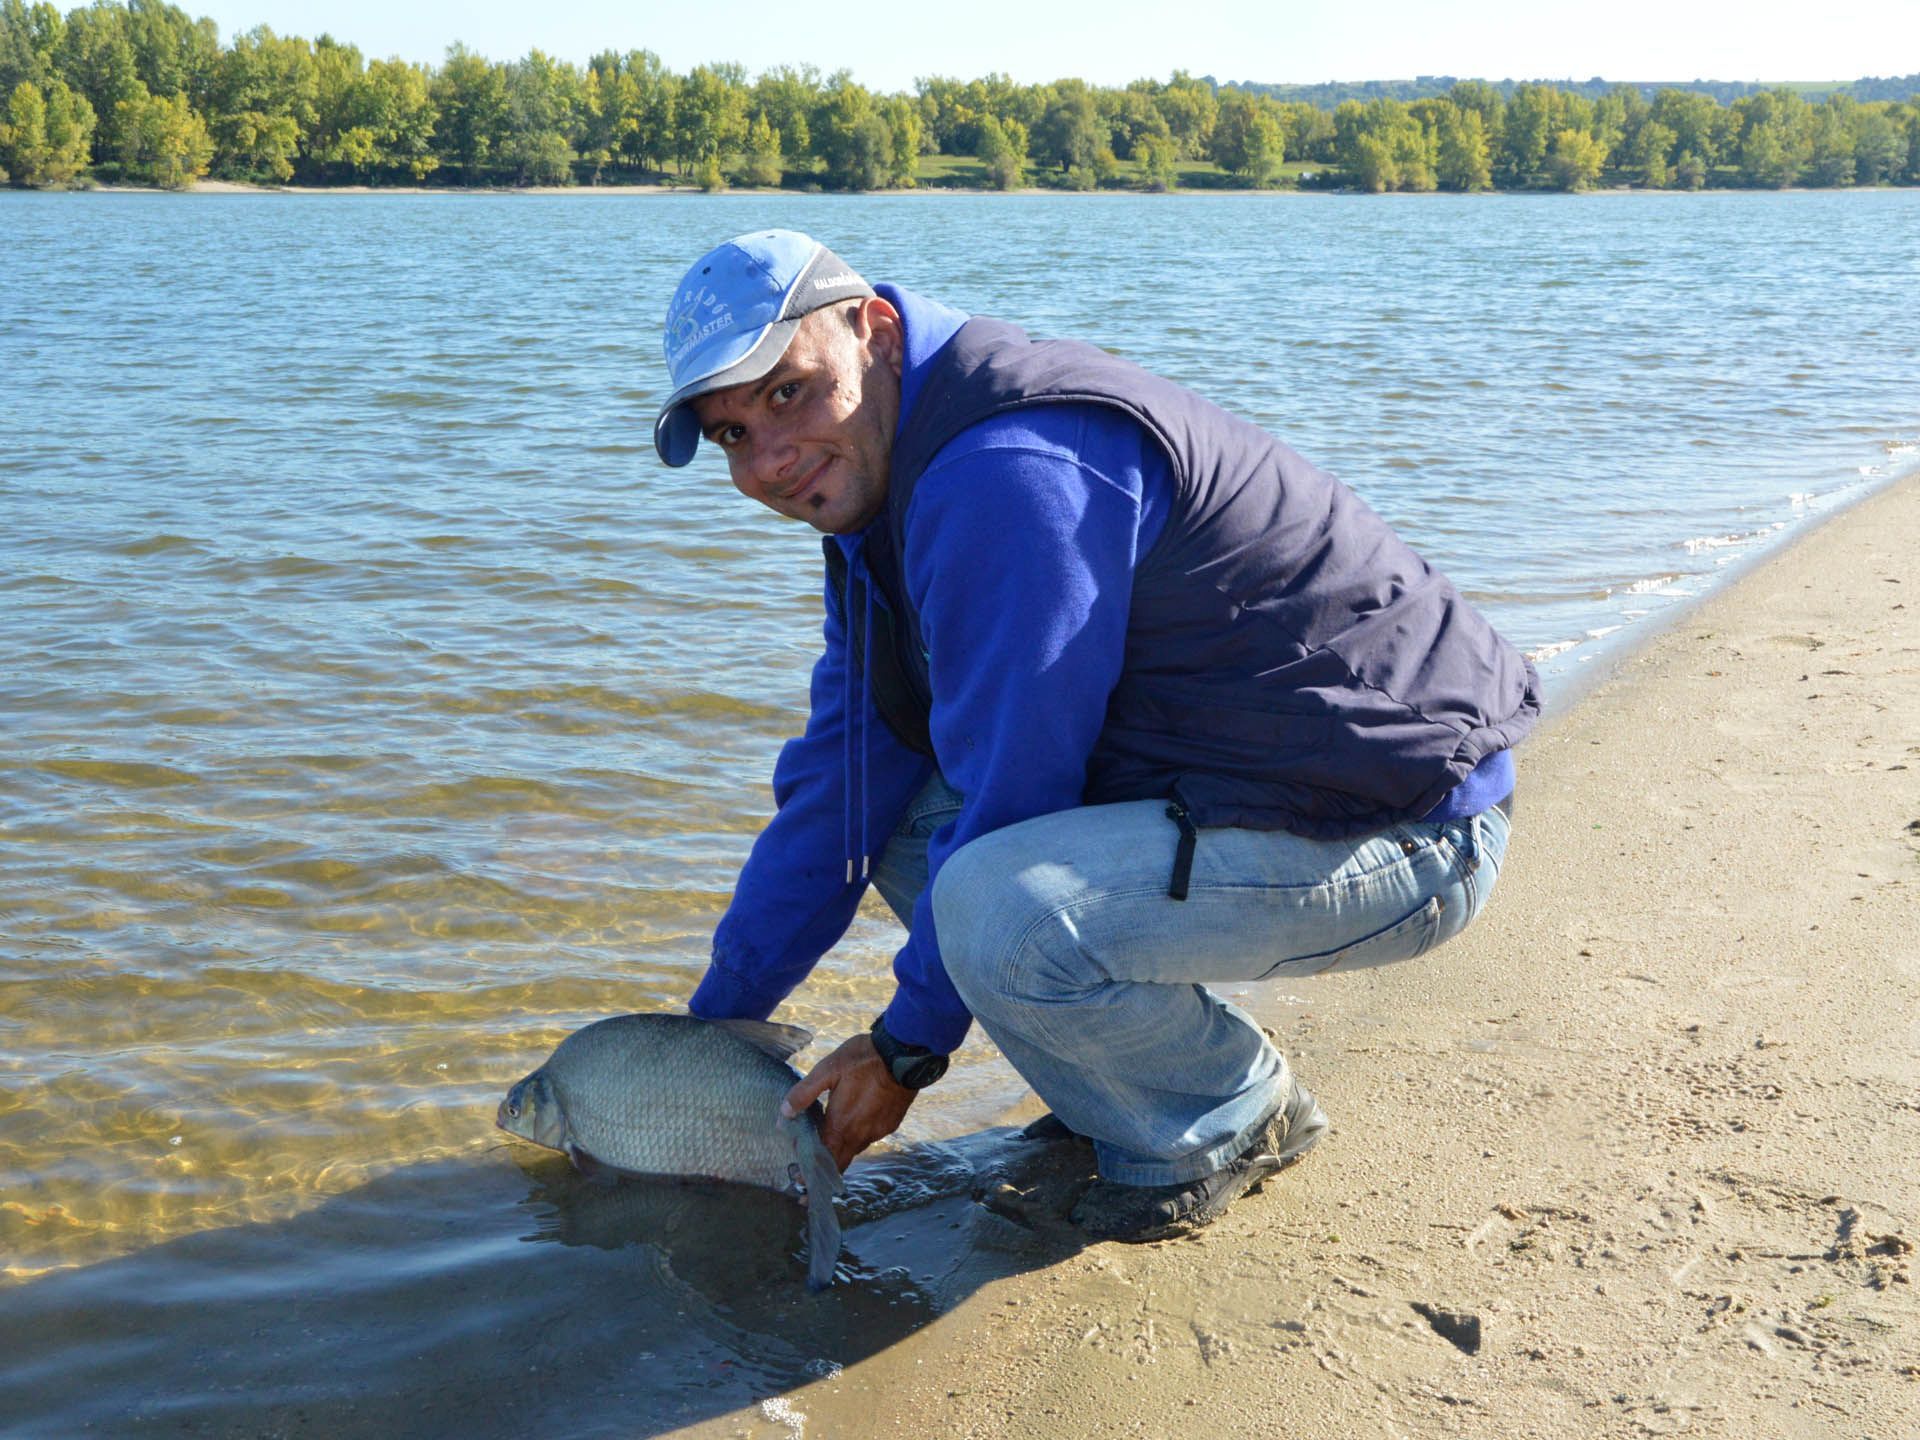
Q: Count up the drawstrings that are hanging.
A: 2